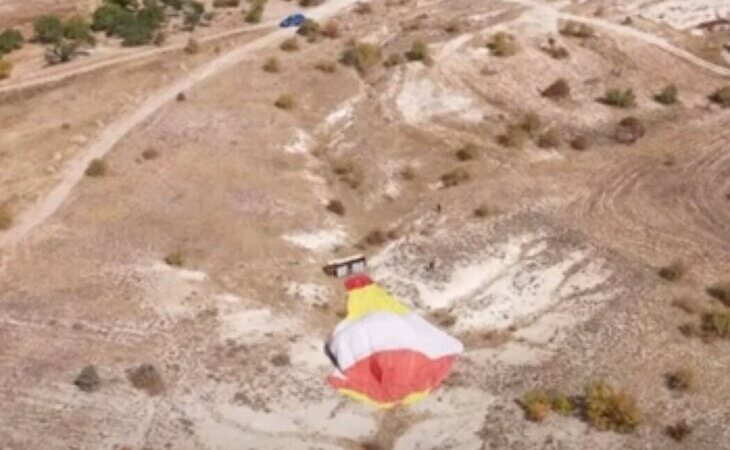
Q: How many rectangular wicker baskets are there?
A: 1